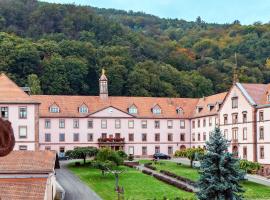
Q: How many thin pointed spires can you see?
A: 2